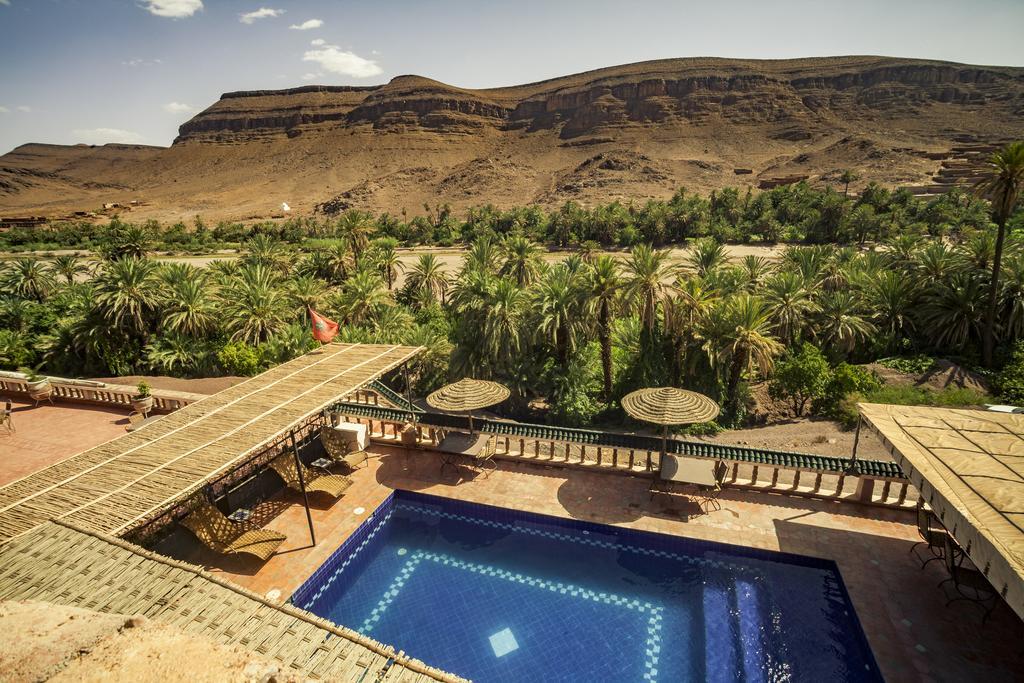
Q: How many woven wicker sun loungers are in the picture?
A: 3